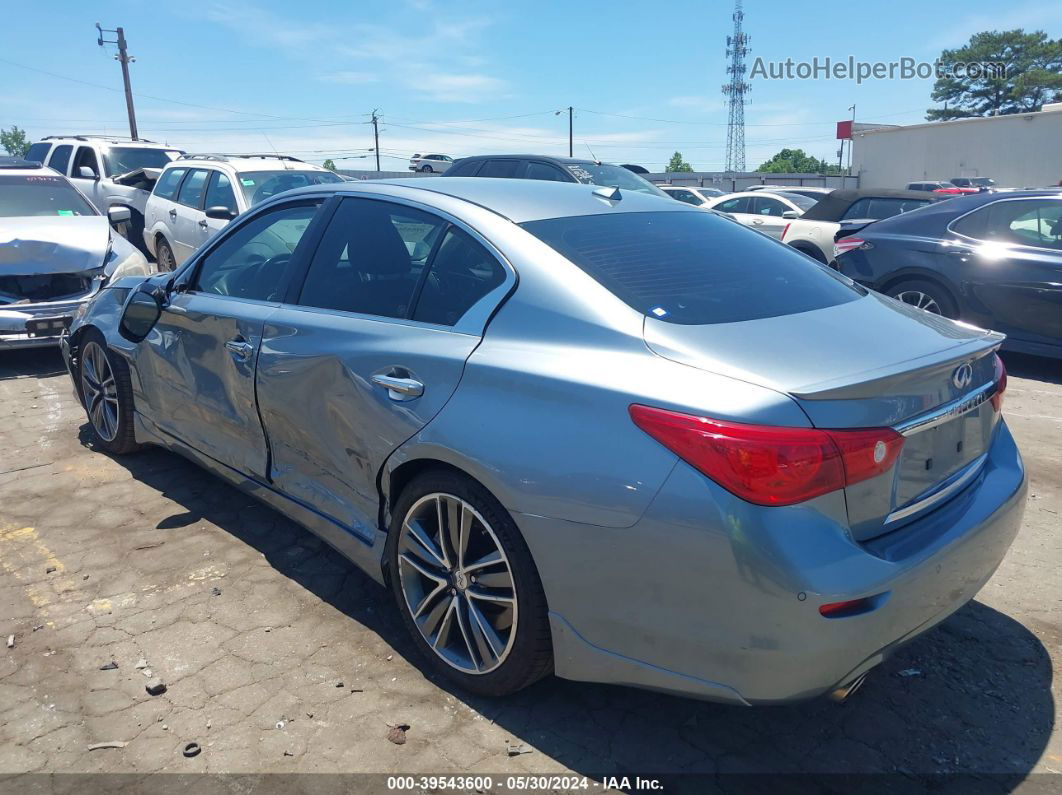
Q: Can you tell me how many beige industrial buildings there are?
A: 1